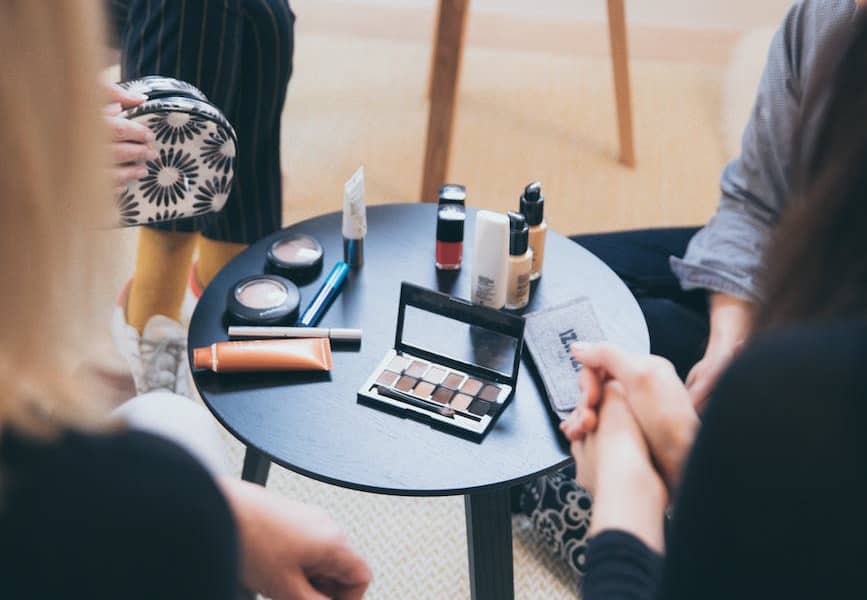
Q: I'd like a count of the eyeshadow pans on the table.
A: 12